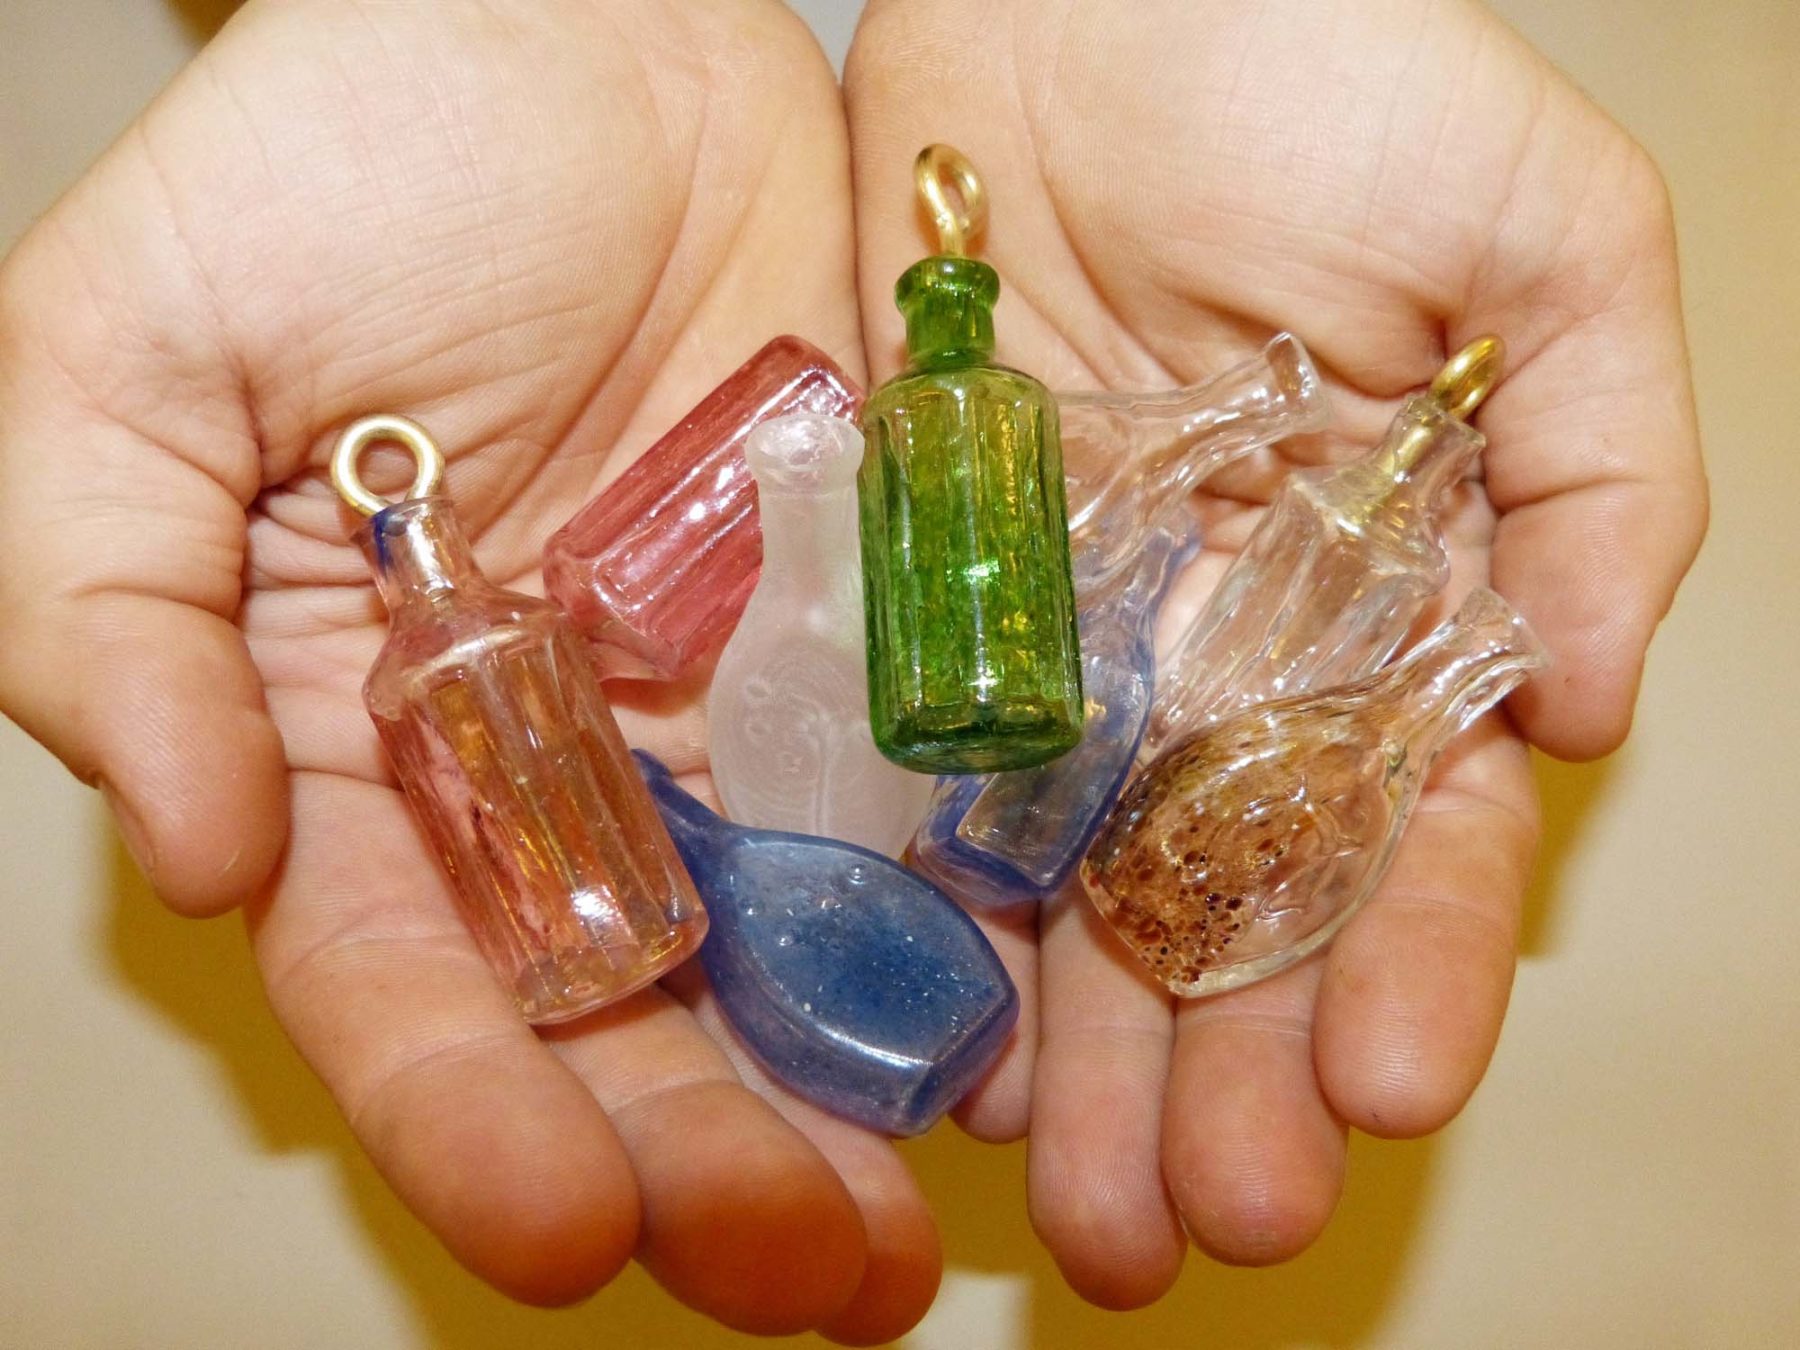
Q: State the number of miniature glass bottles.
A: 9